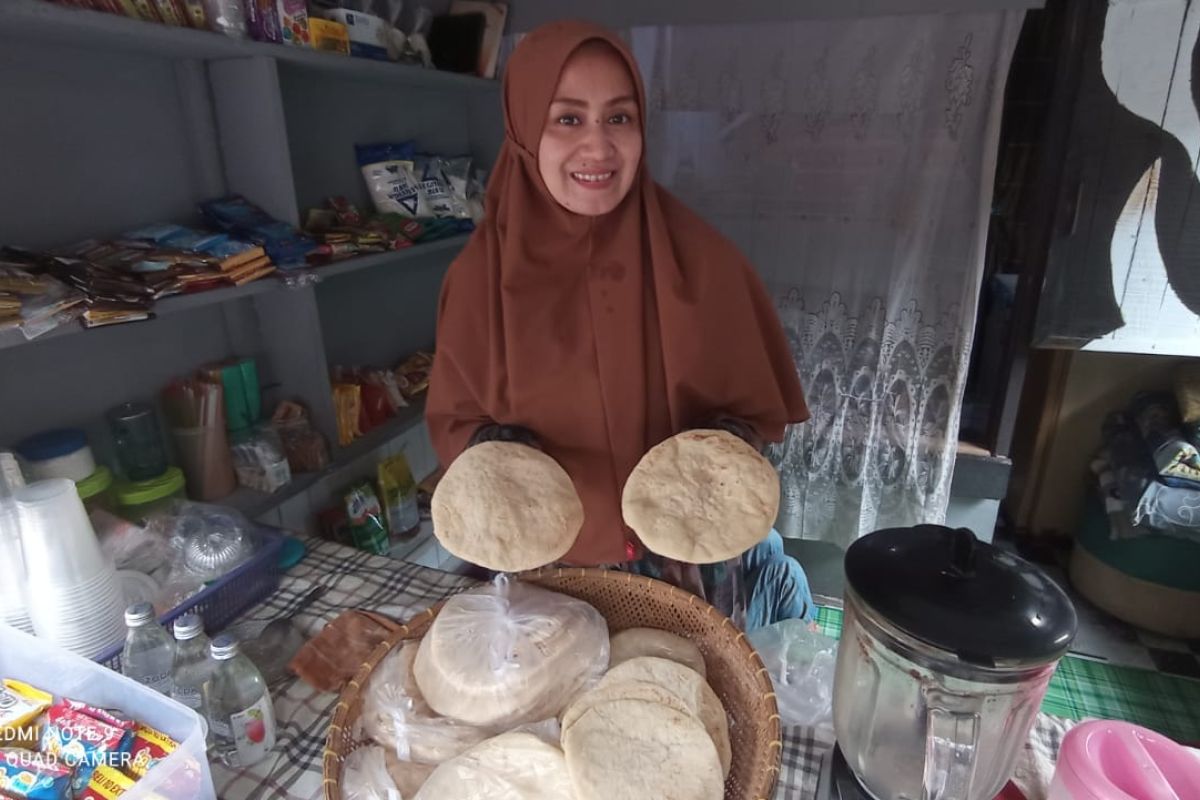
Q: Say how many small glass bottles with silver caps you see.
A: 3